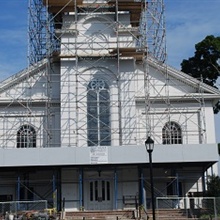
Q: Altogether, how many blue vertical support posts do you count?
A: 6